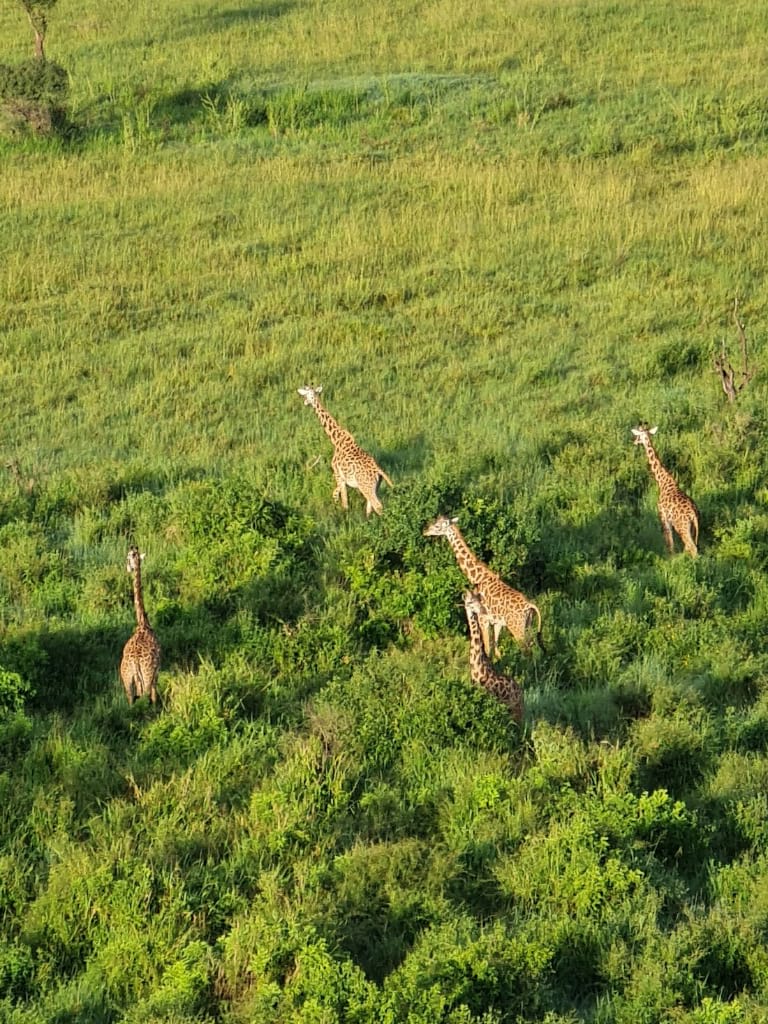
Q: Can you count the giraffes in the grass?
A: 5